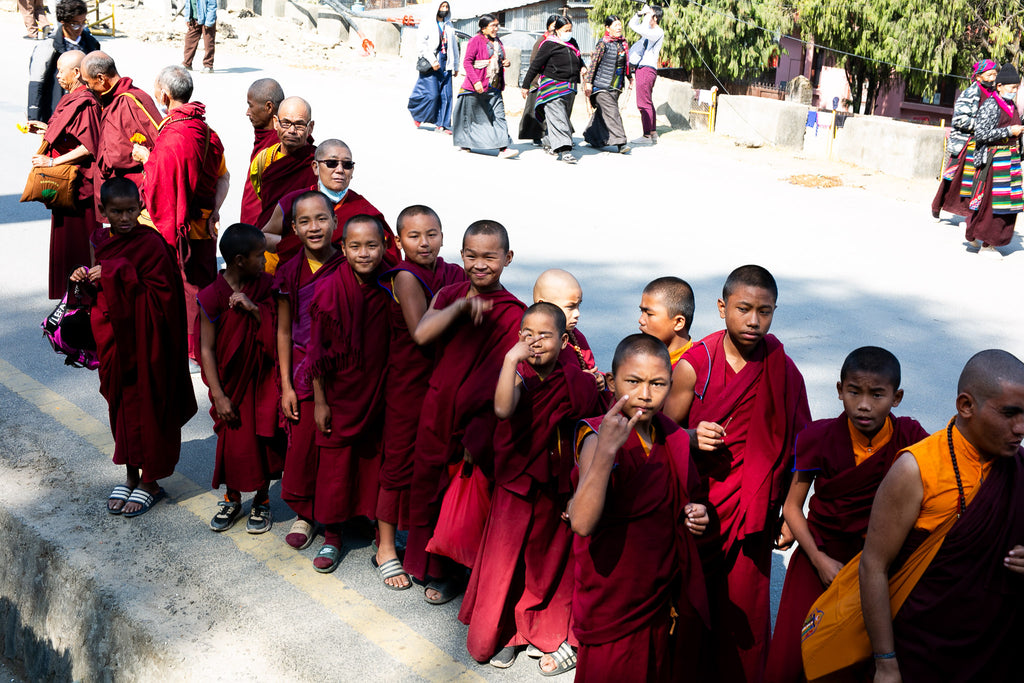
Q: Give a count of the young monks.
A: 12